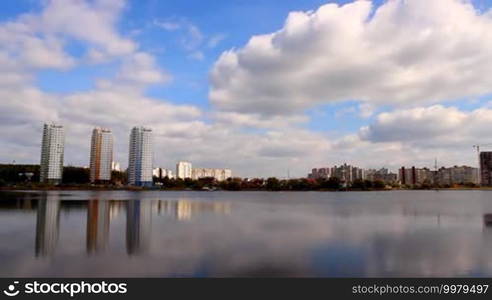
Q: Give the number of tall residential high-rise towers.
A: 3